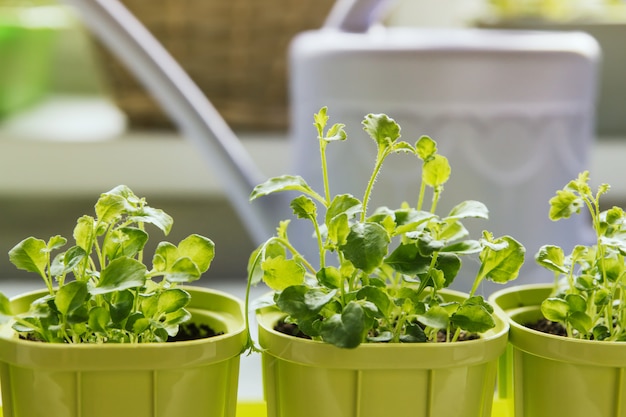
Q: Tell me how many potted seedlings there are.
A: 3